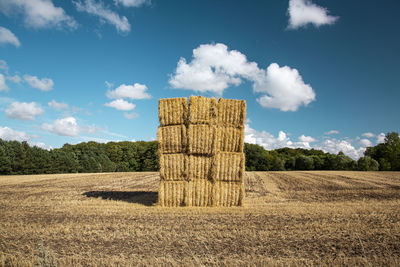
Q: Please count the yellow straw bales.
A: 12